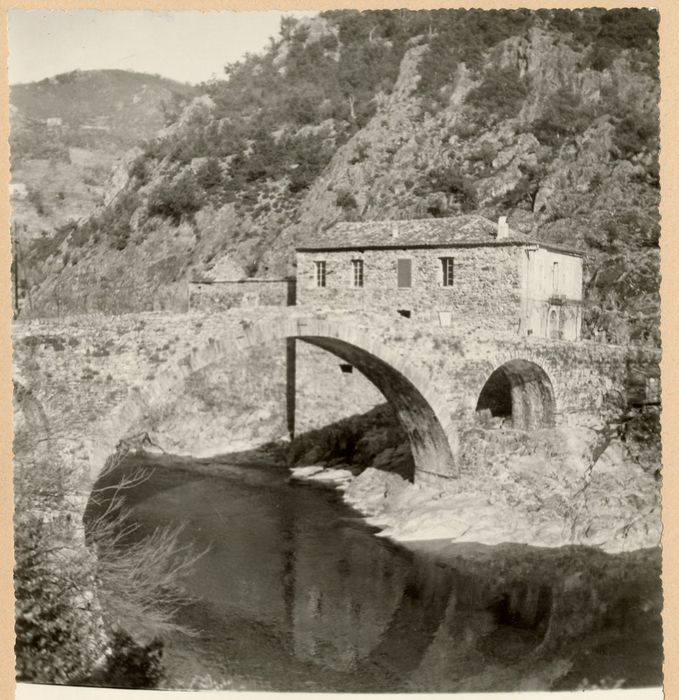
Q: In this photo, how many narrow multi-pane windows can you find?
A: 3